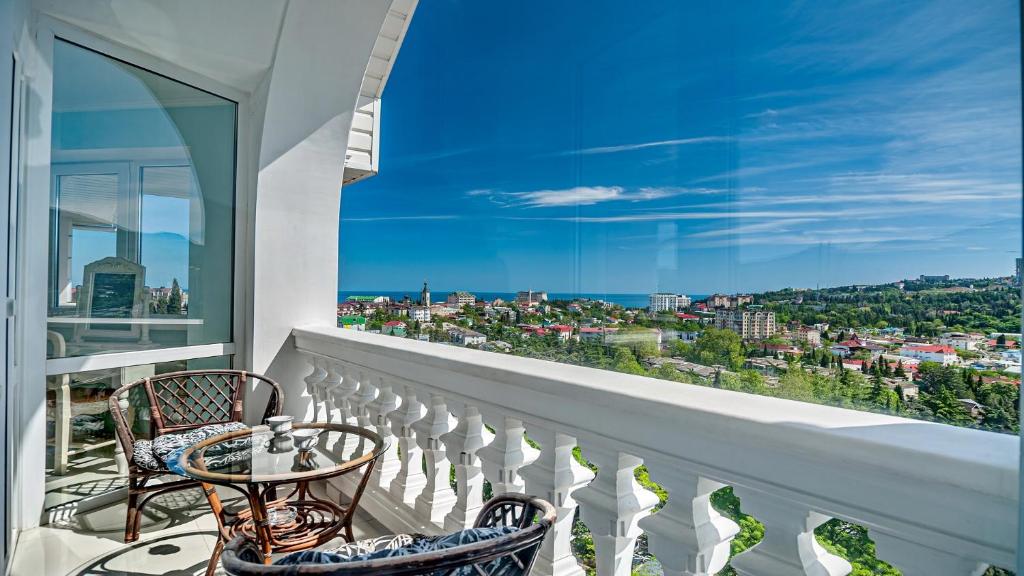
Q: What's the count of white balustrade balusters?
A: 14